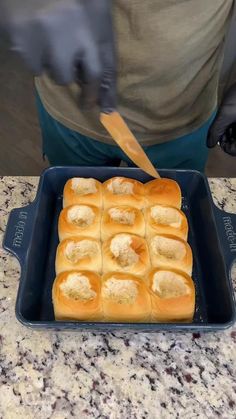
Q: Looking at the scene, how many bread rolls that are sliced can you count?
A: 11